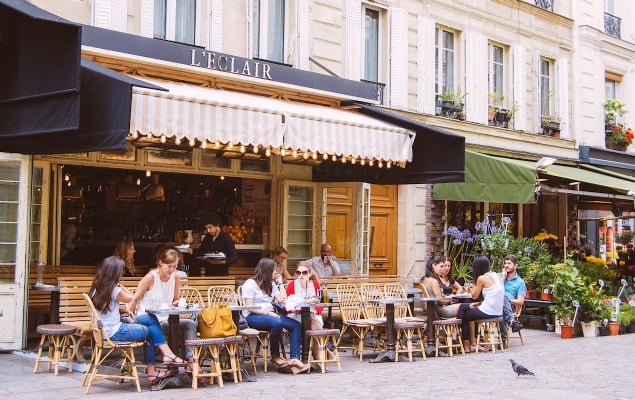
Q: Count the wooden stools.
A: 7